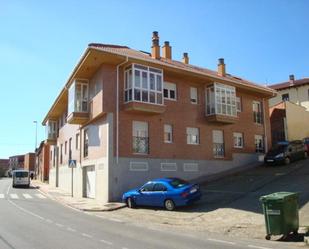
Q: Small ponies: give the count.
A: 0